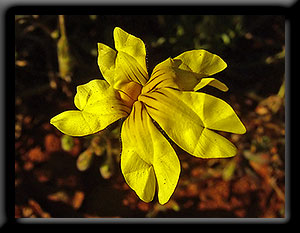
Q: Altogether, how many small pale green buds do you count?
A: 3